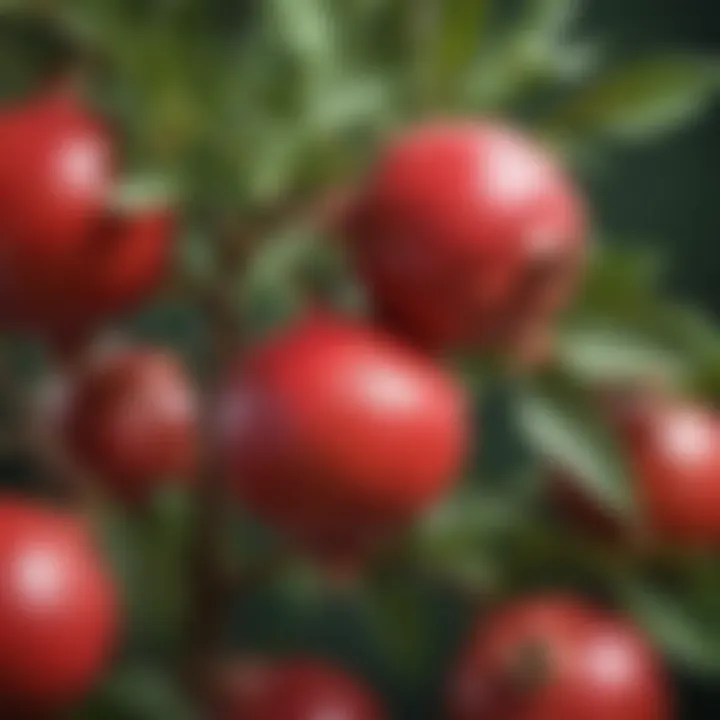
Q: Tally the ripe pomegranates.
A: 8